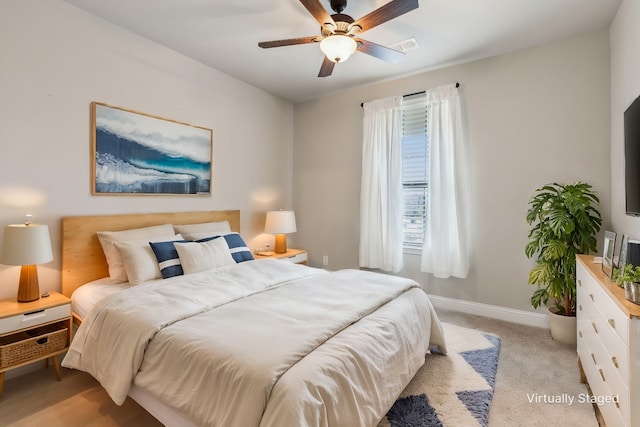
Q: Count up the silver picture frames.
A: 2